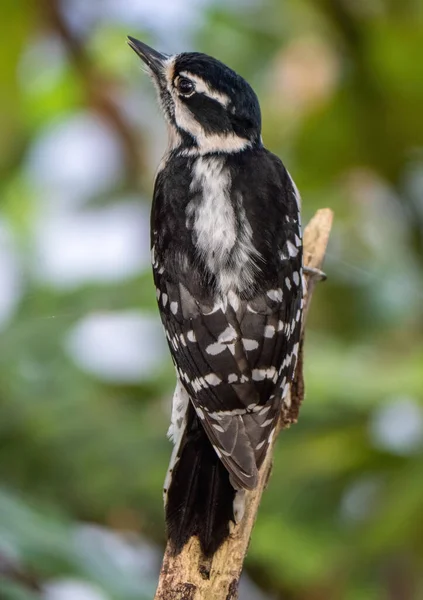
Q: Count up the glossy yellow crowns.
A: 0